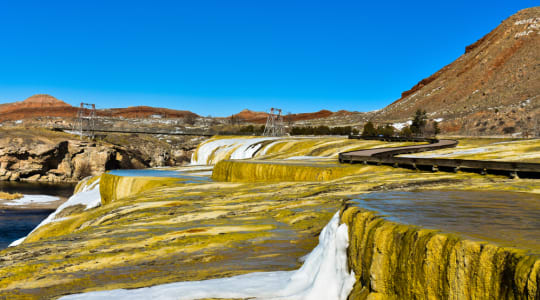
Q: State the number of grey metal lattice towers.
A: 2